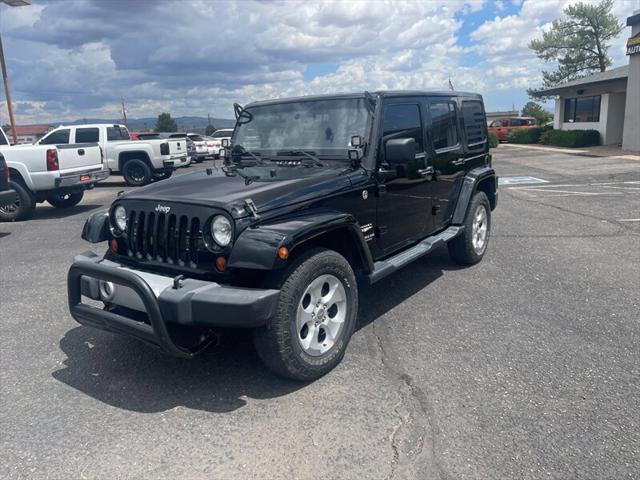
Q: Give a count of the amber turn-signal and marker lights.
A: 3